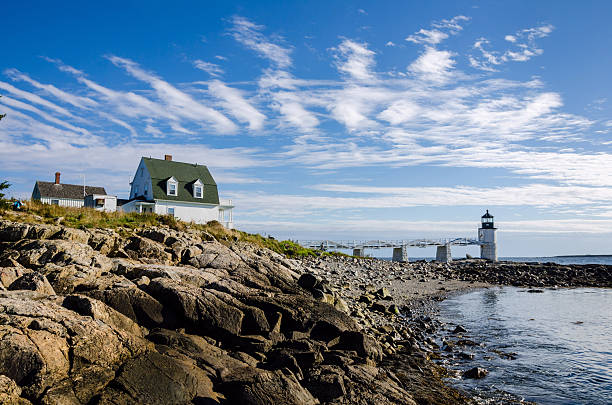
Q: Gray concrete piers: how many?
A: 3